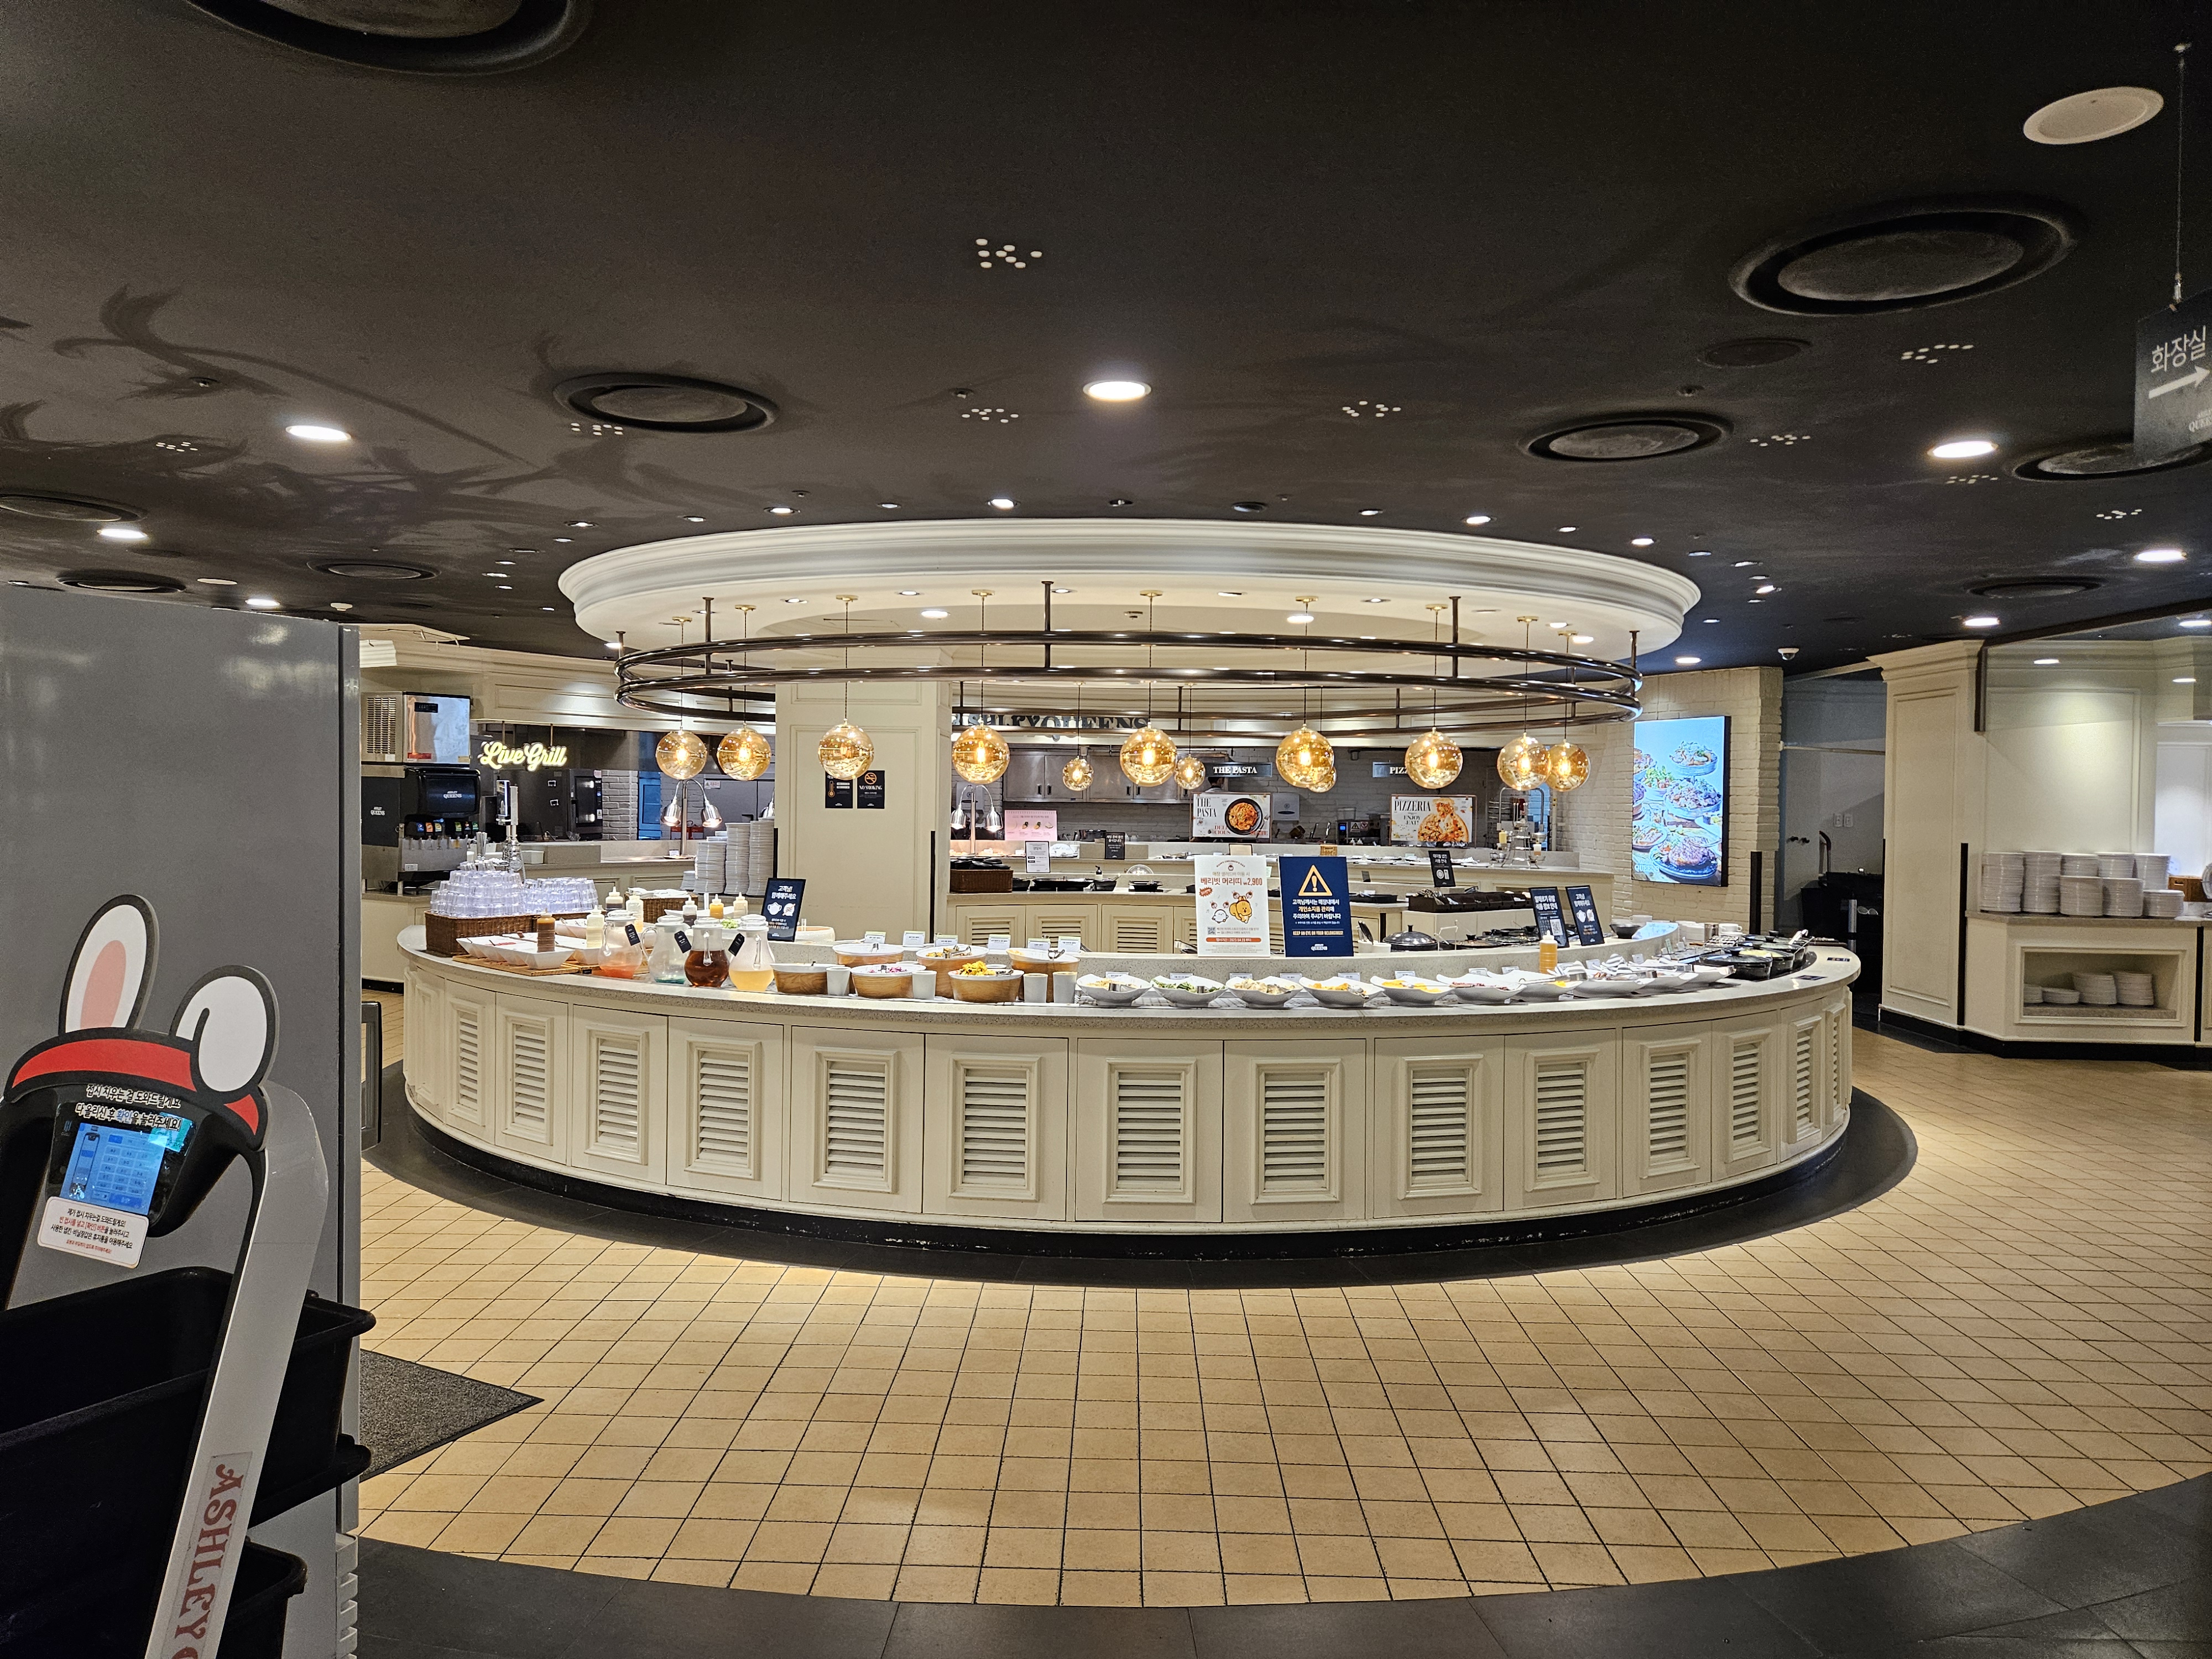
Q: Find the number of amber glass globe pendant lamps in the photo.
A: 12